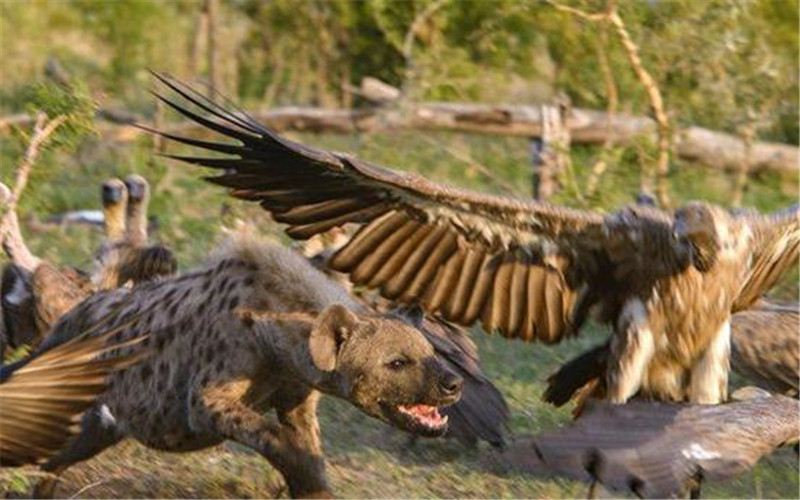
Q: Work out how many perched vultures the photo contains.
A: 2